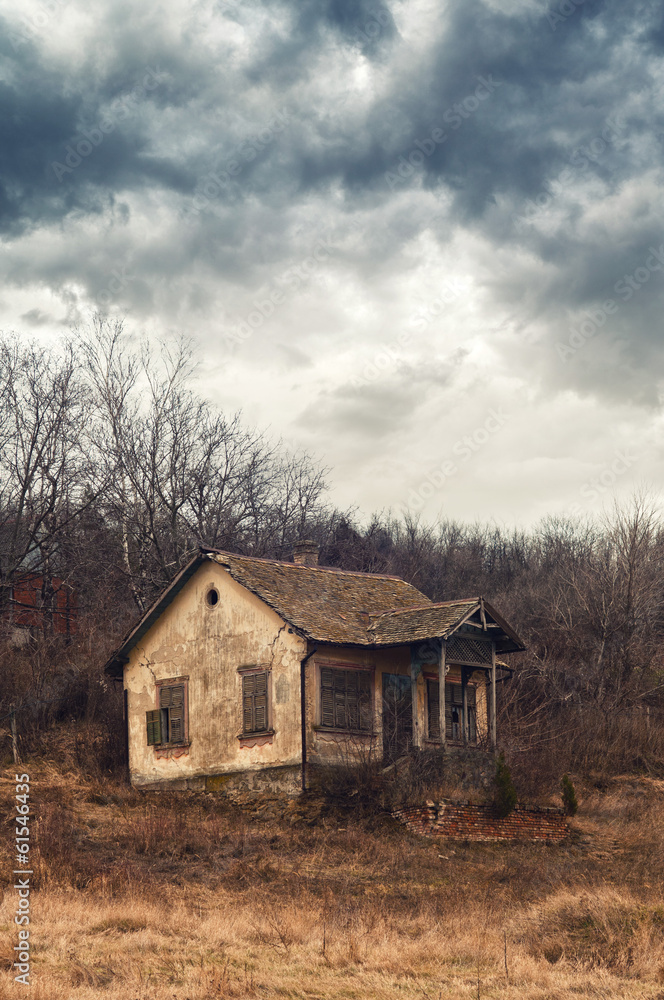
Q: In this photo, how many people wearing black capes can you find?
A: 0